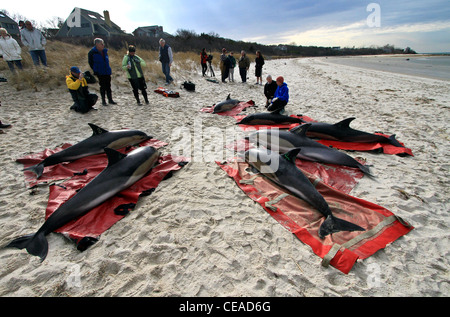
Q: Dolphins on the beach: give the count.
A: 7